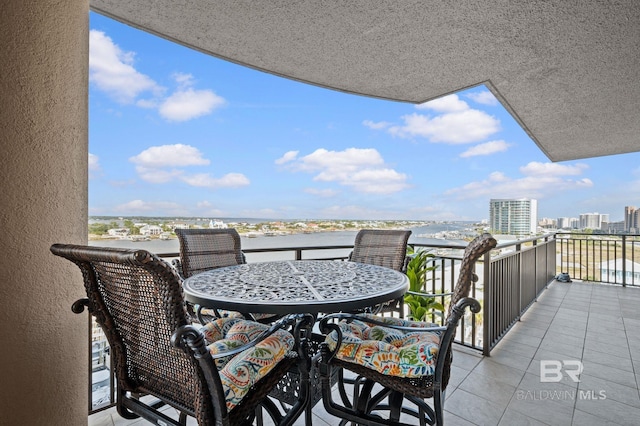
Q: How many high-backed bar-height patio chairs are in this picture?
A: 4